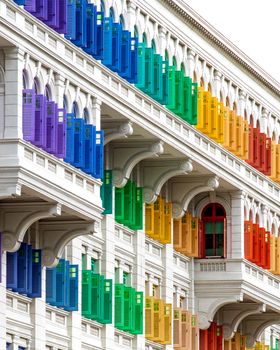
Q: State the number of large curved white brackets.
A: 9